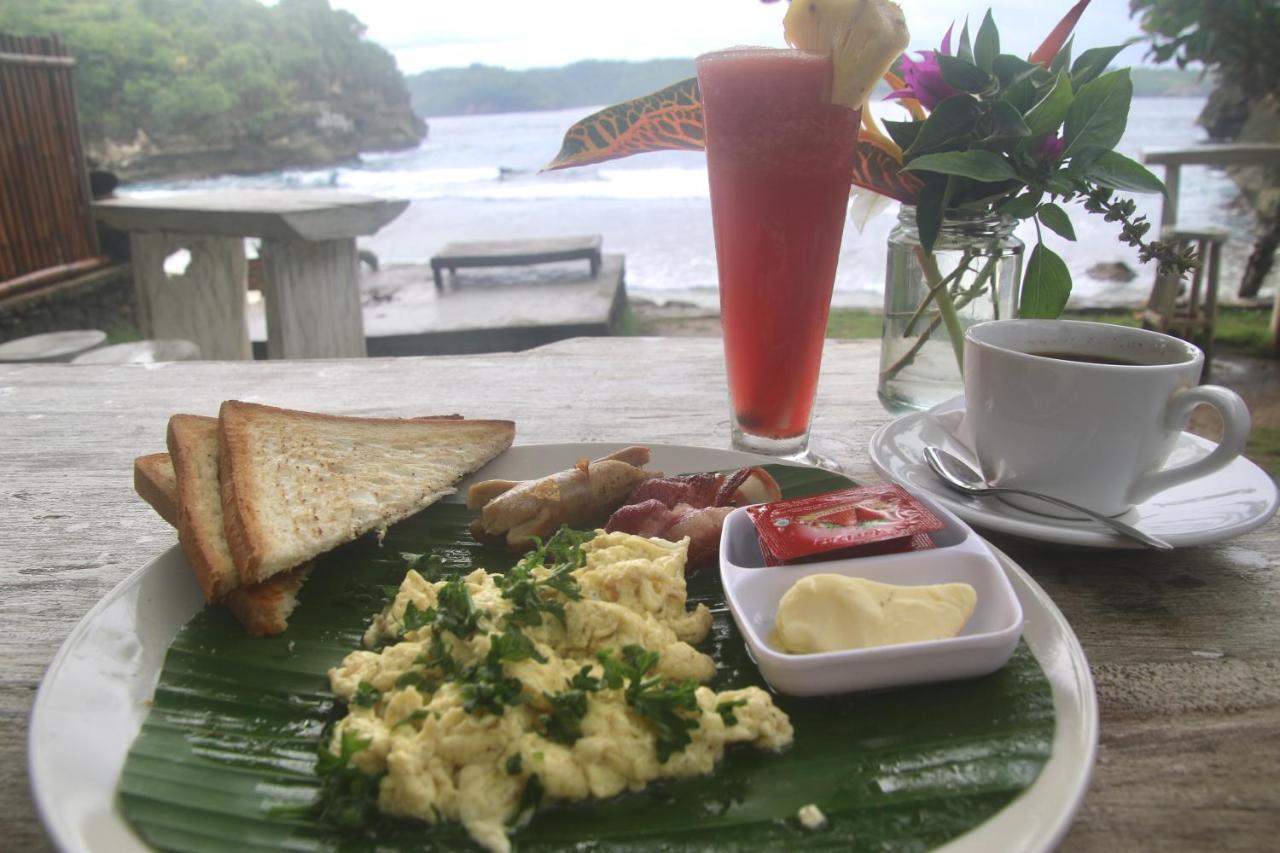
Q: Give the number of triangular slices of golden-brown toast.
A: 3